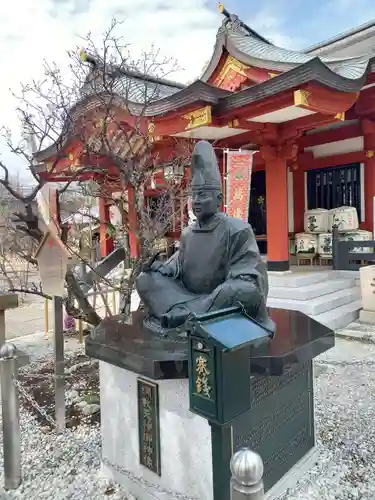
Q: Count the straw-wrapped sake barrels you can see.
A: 5